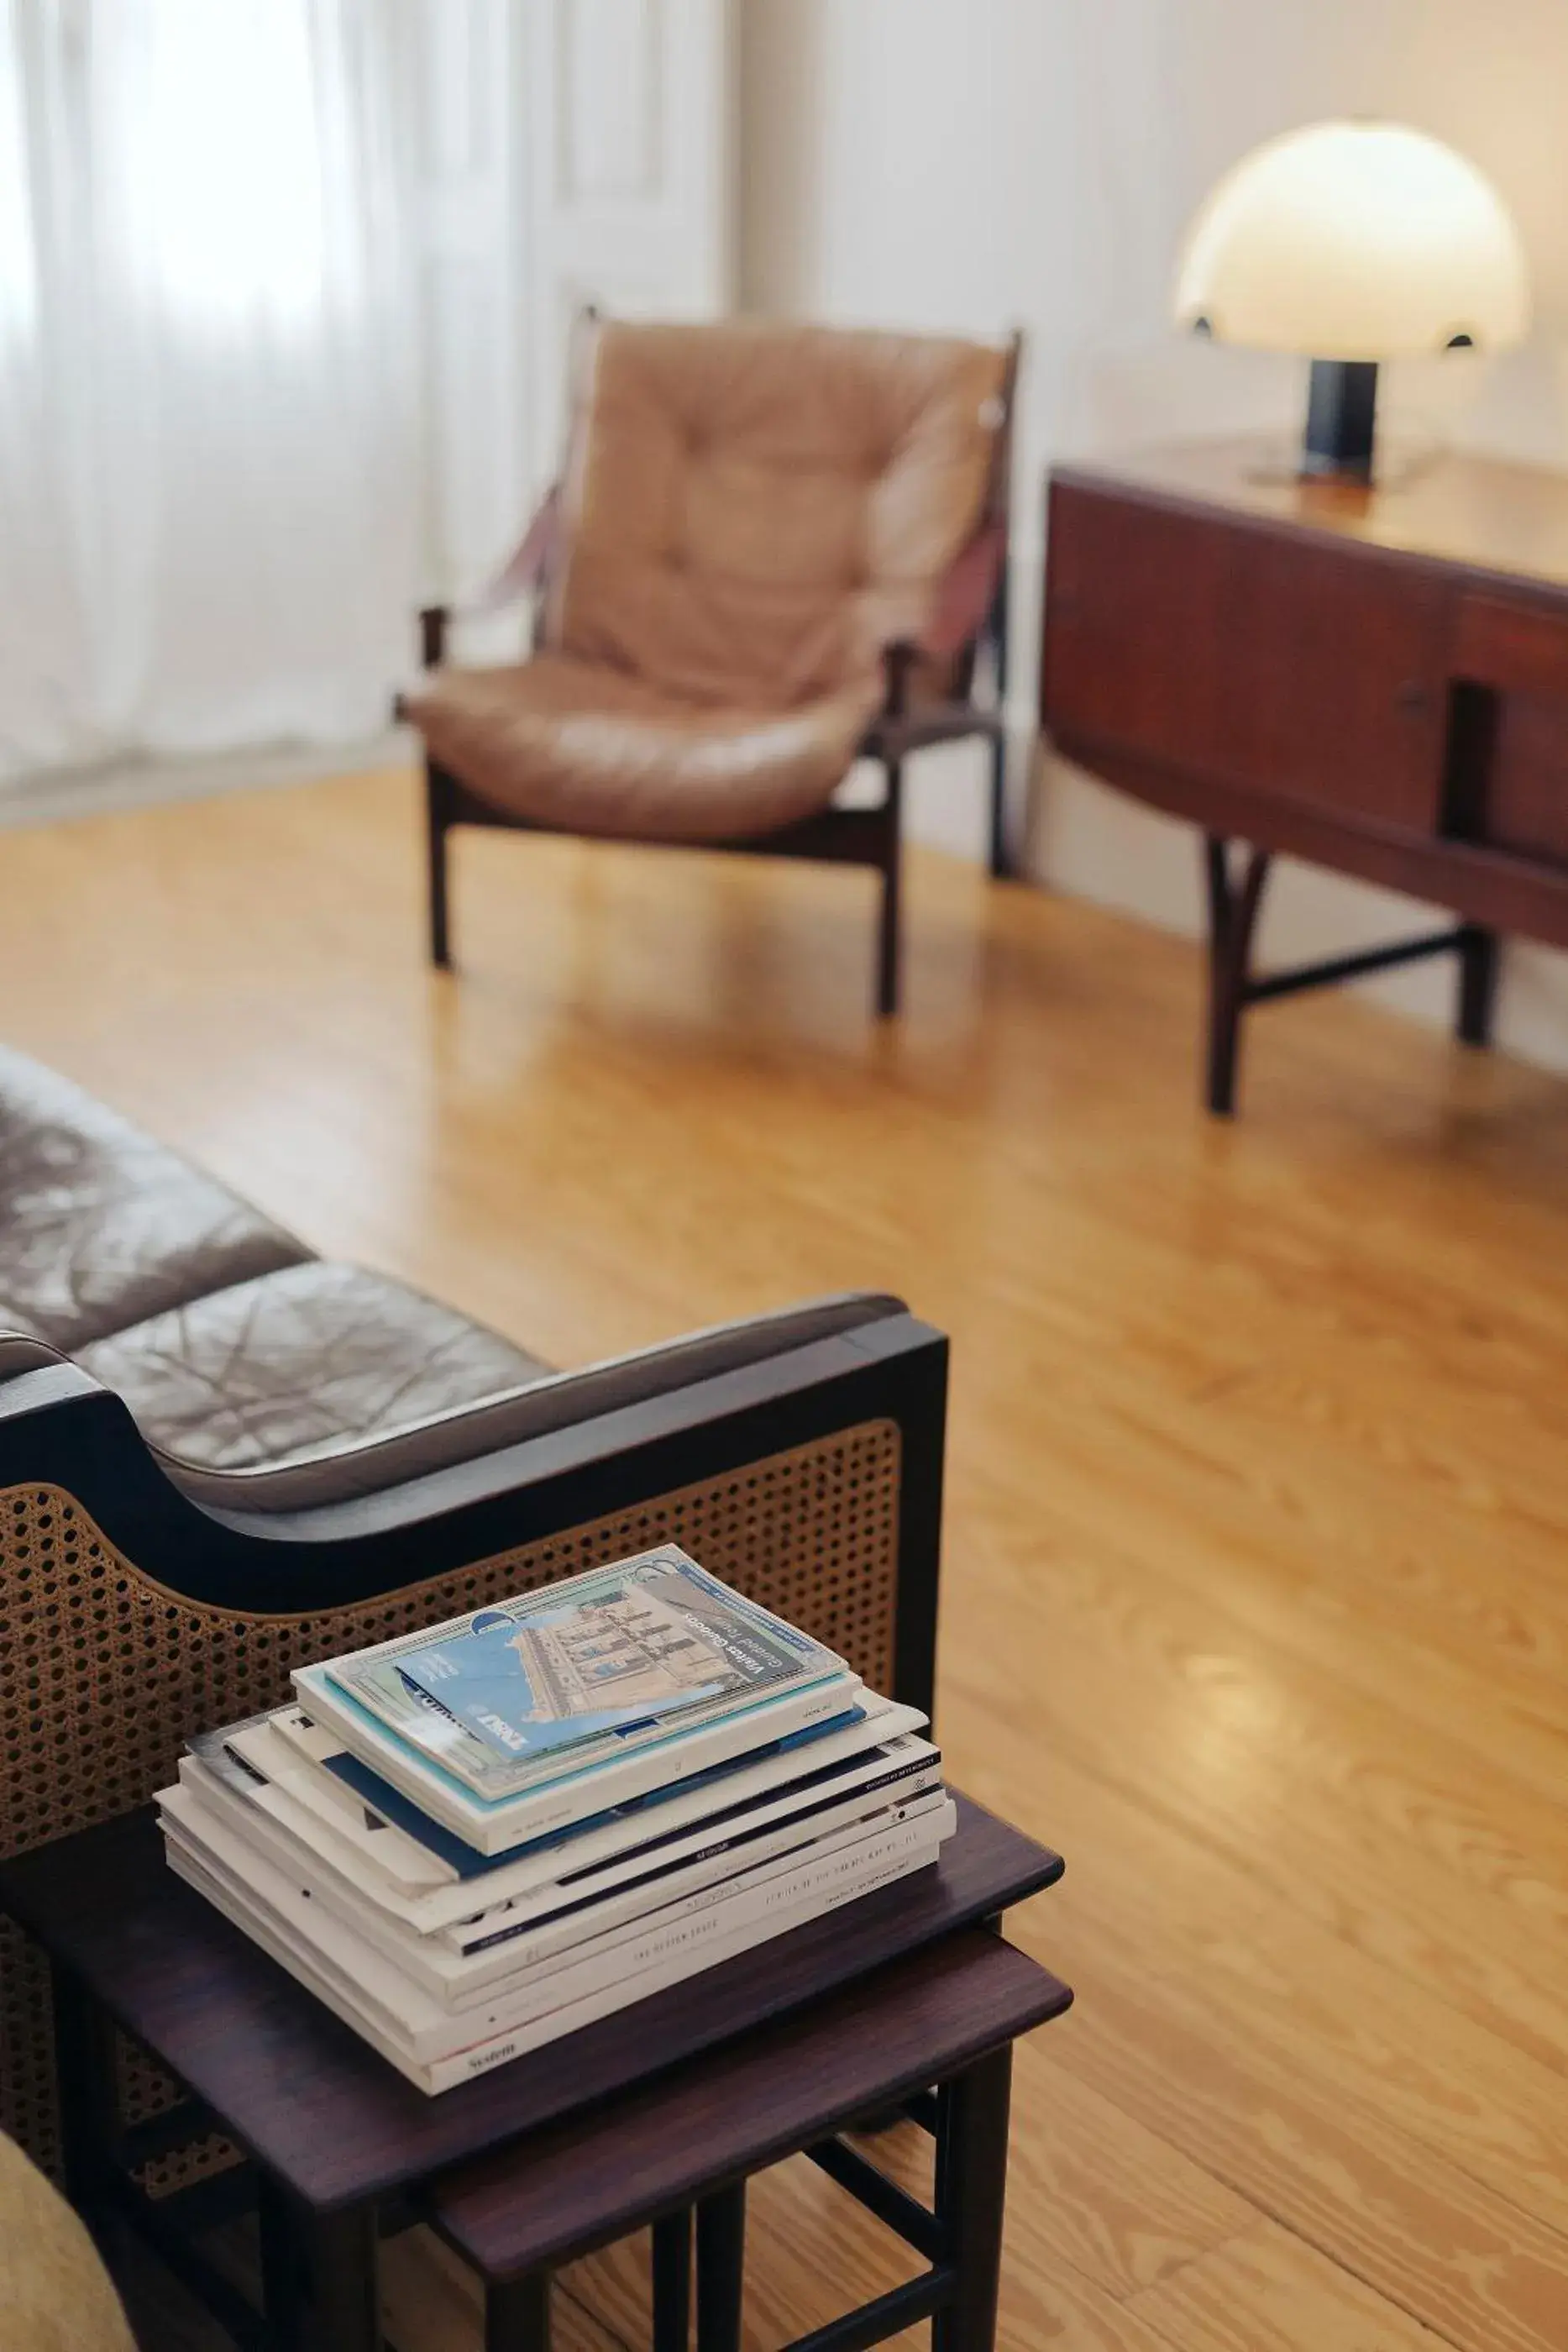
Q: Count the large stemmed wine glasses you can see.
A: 0